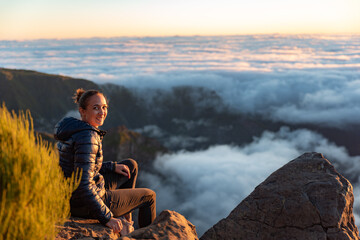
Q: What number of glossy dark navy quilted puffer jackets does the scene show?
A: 1